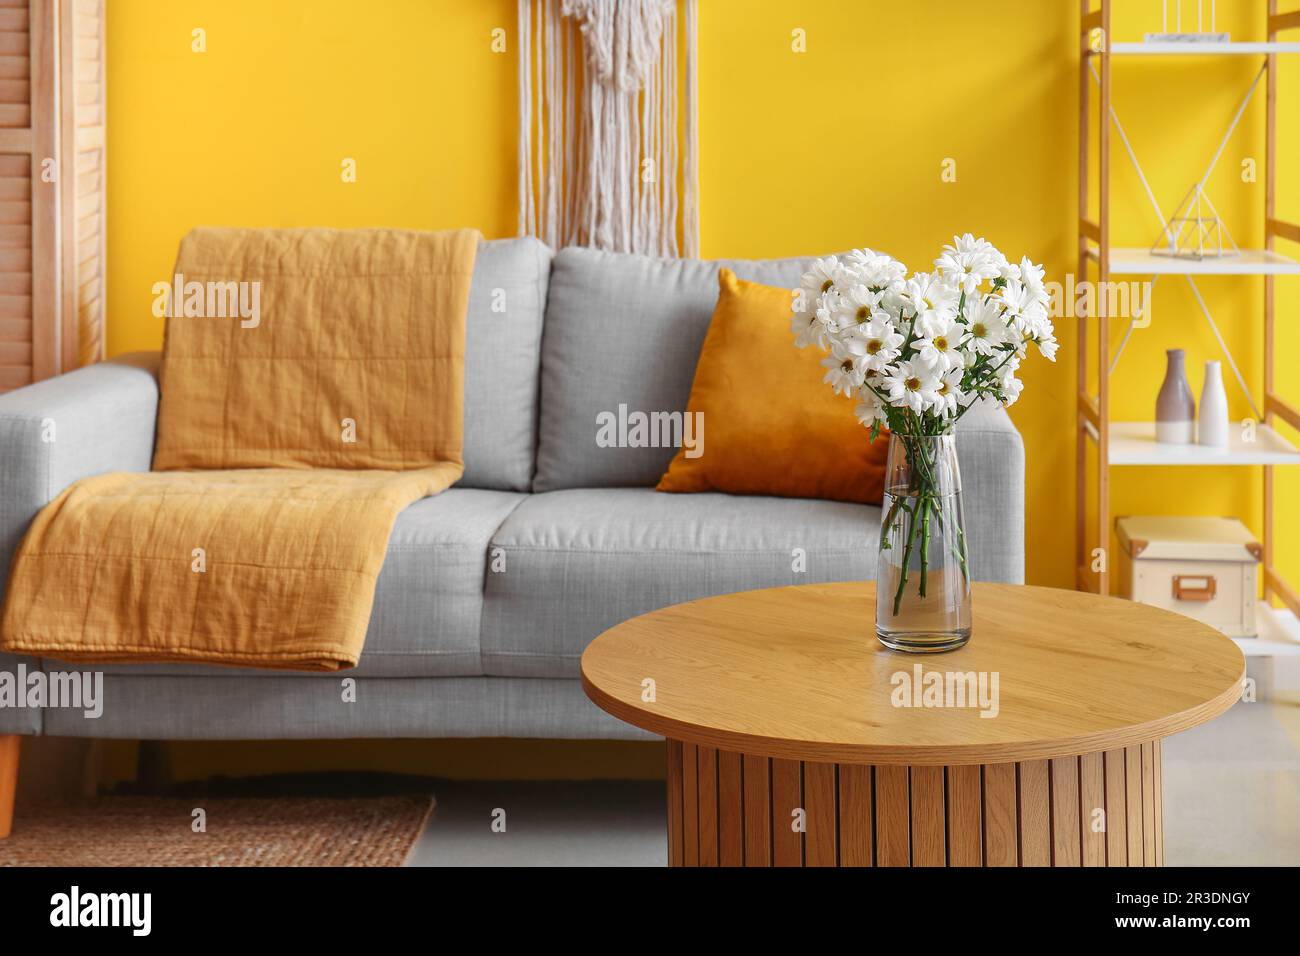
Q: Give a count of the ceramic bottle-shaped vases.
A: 2